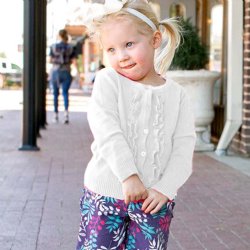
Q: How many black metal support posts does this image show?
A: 4